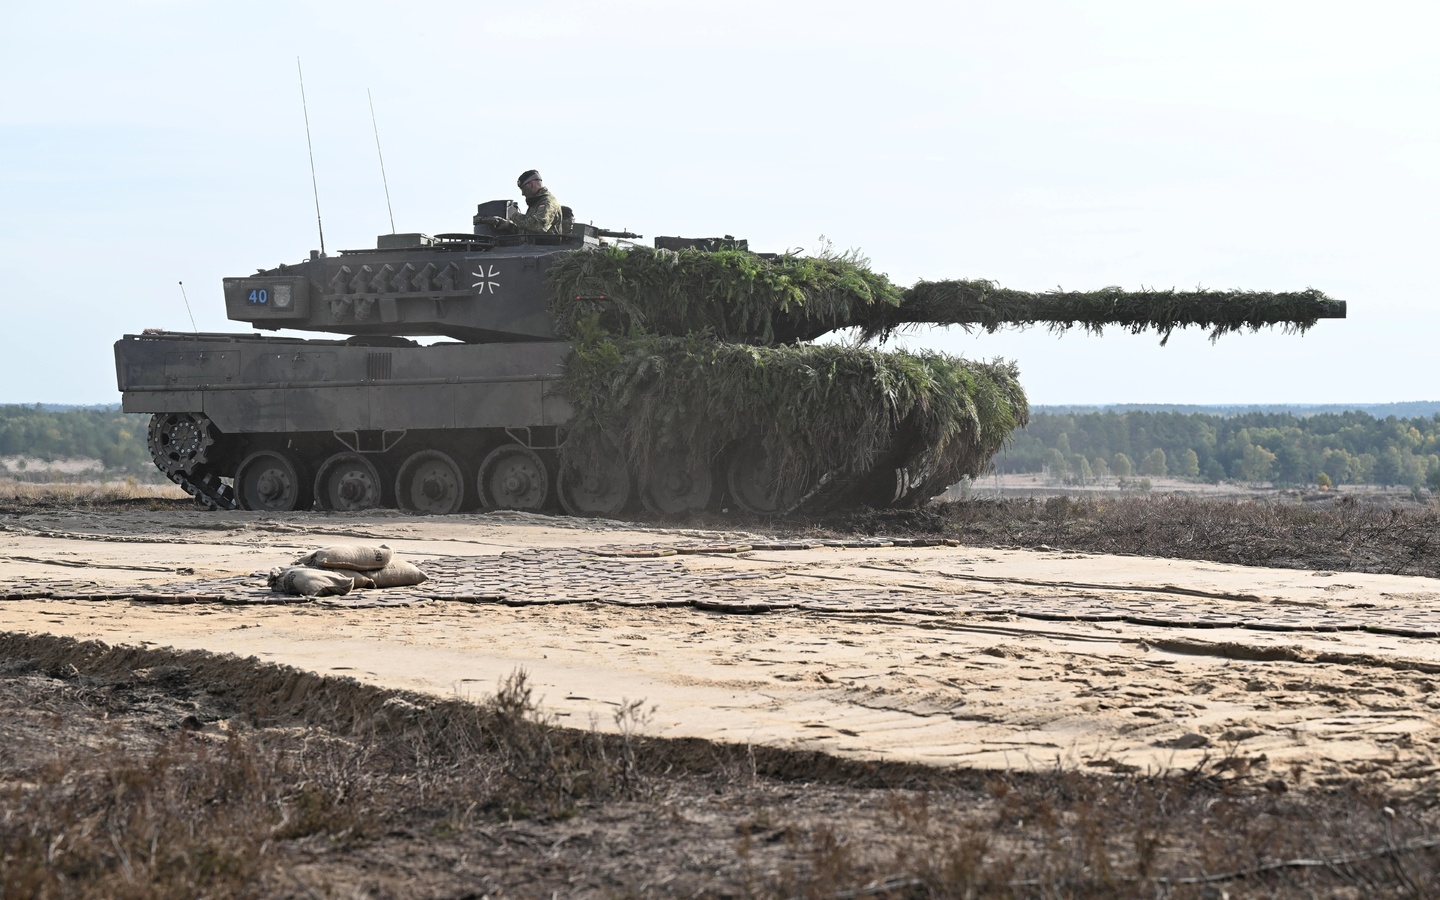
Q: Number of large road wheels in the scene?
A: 7